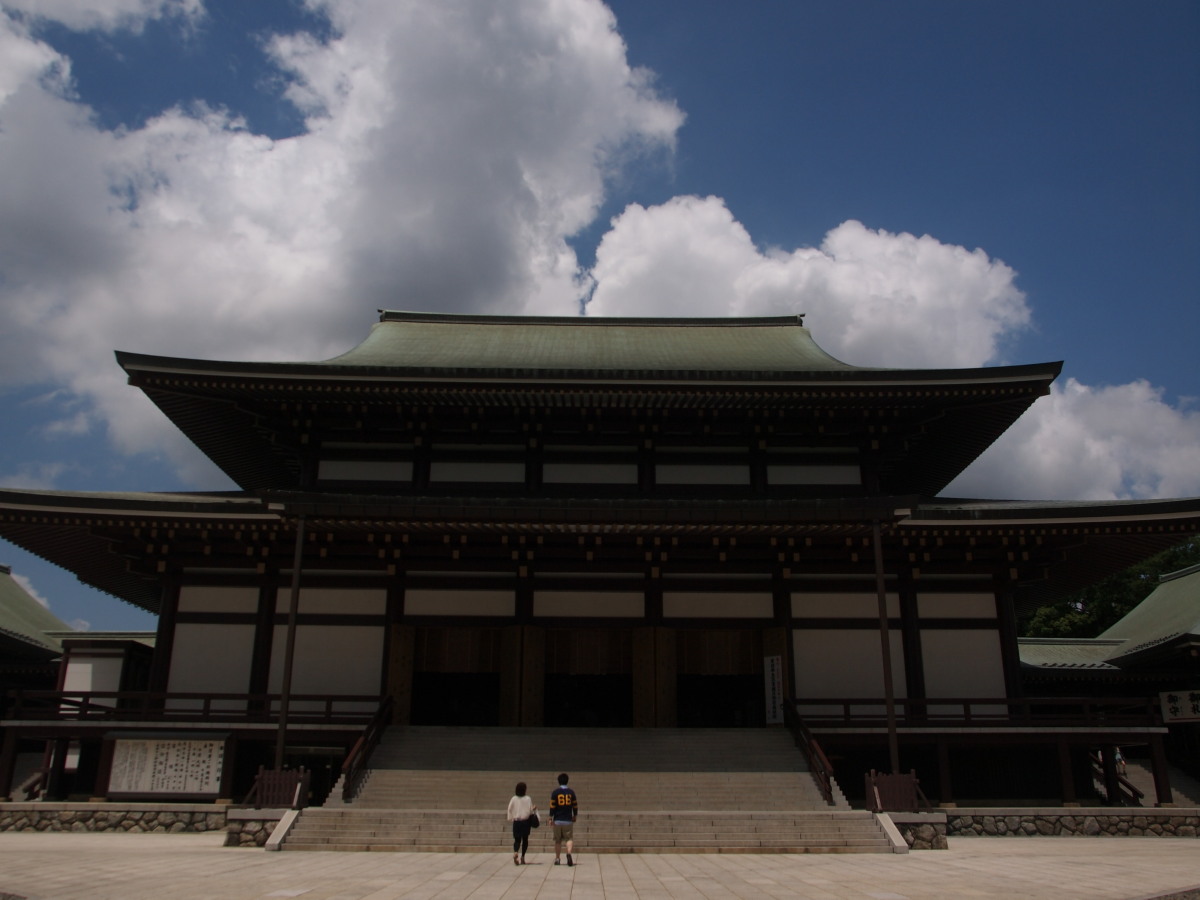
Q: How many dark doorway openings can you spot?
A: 3